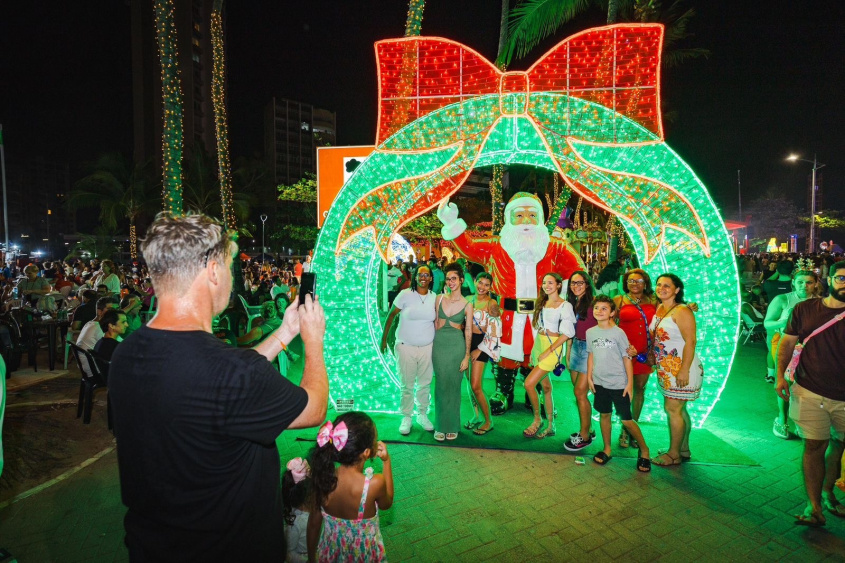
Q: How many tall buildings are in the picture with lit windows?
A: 2